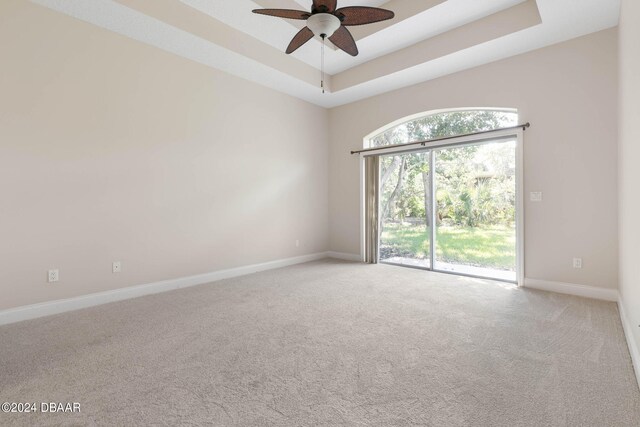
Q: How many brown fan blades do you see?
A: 5